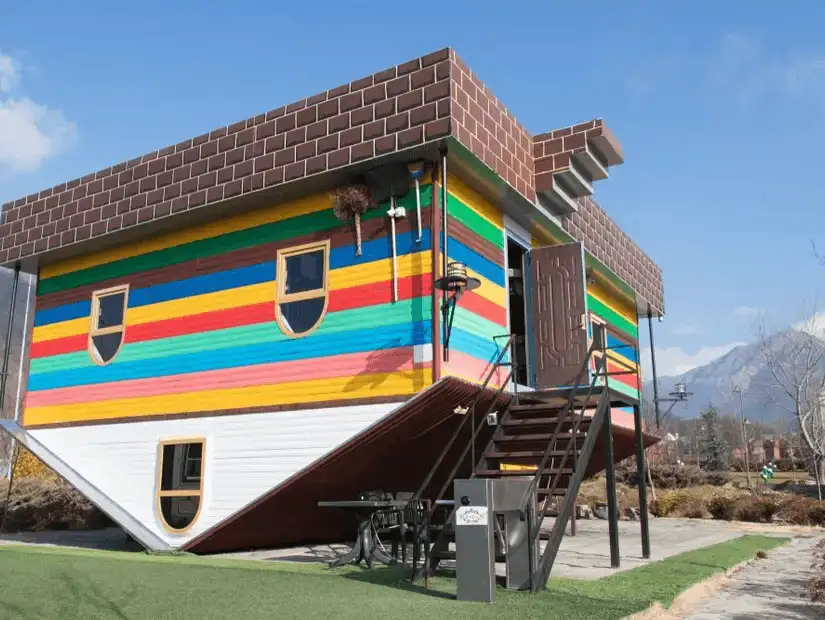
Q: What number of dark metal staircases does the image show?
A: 1